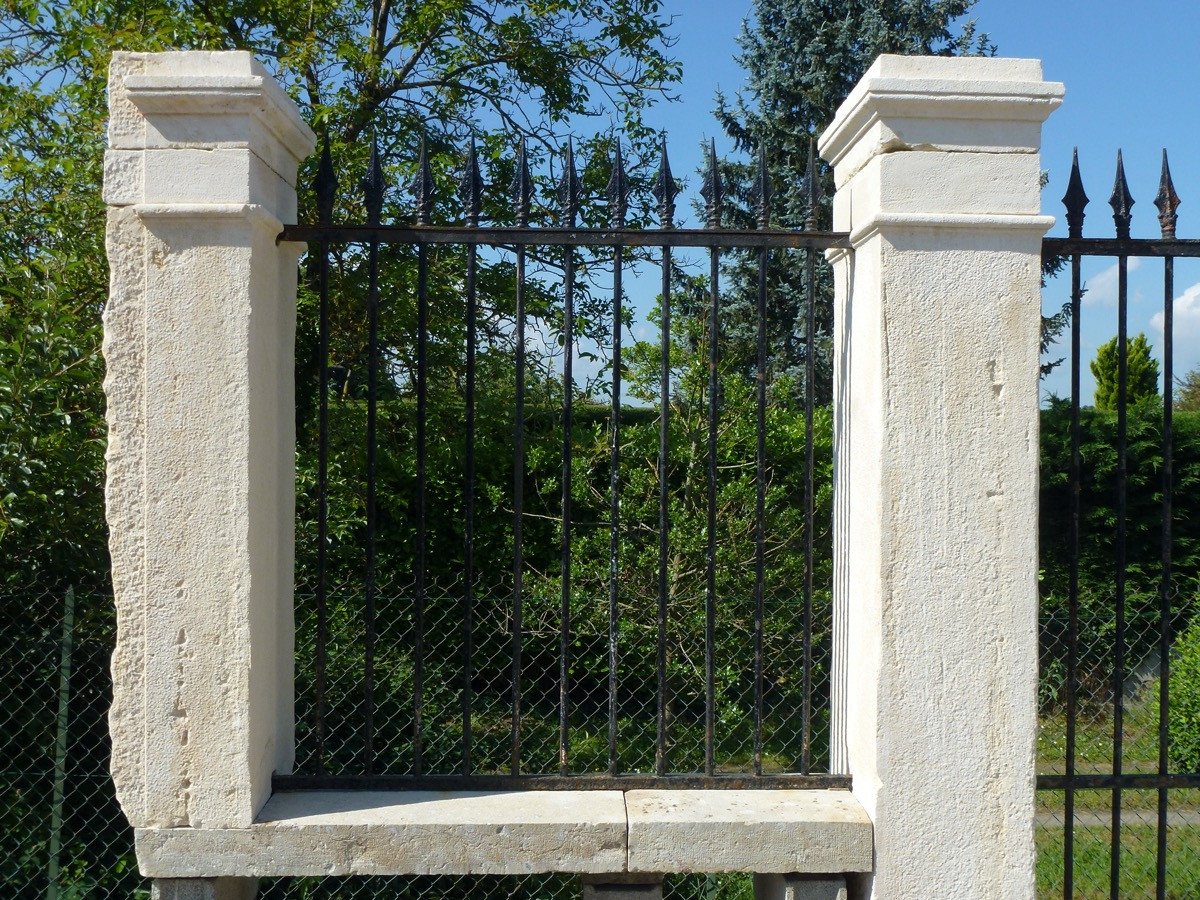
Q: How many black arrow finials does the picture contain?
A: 14